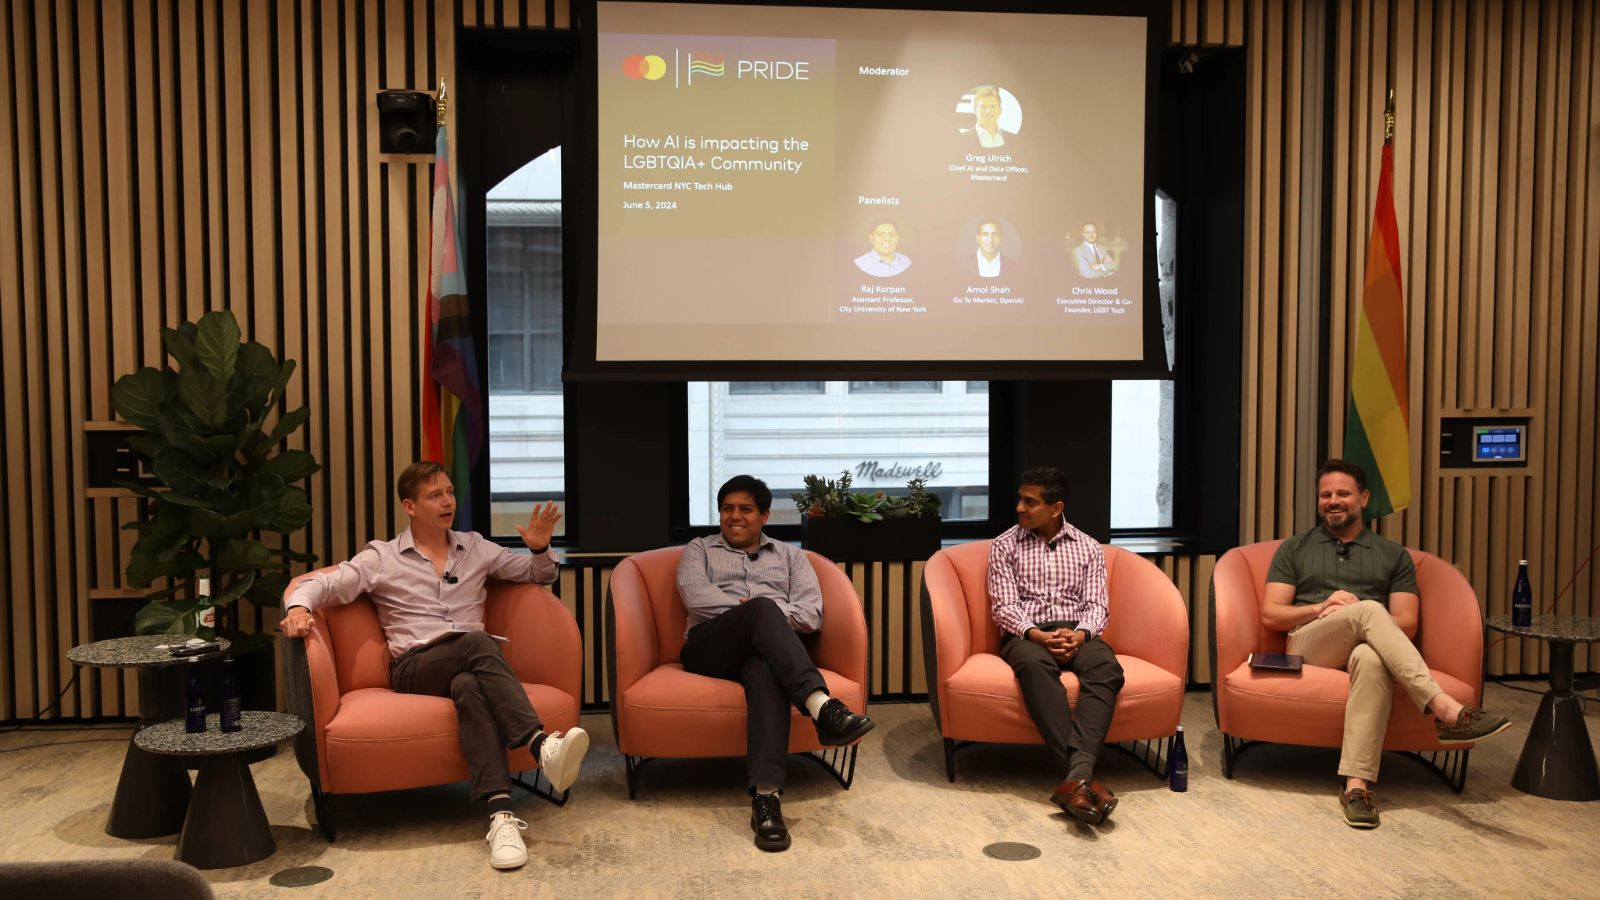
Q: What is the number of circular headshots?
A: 4